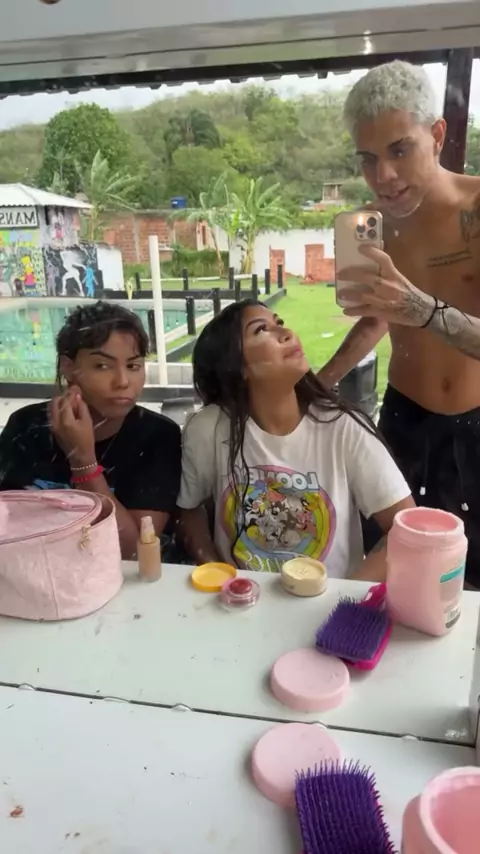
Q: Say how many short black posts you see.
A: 10